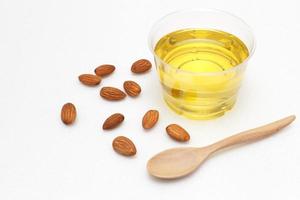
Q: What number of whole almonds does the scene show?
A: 10